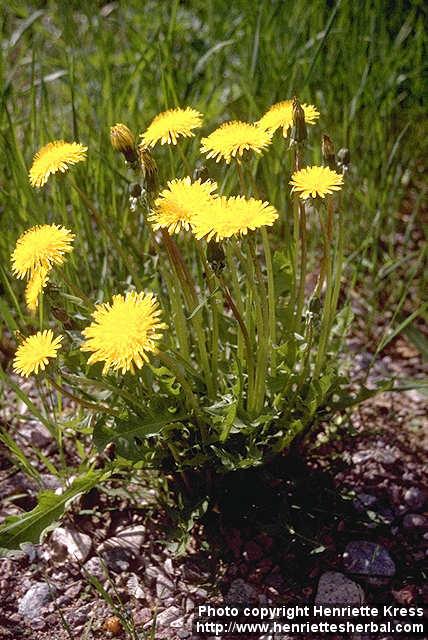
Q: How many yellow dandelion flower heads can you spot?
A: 11